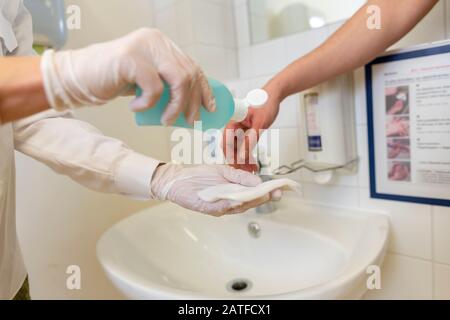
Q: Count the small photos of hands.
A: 4